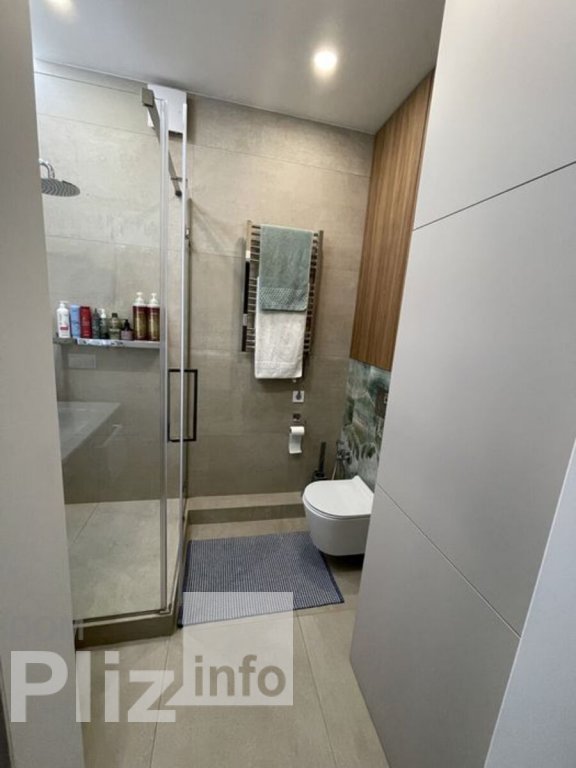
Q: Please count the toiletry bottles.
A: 9